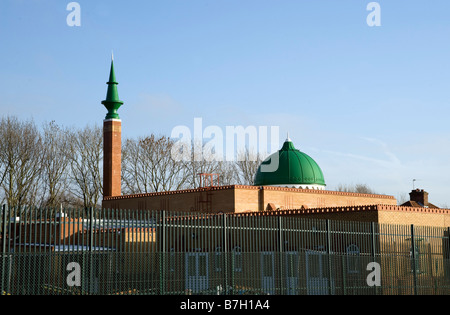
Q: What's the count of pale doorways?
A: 4